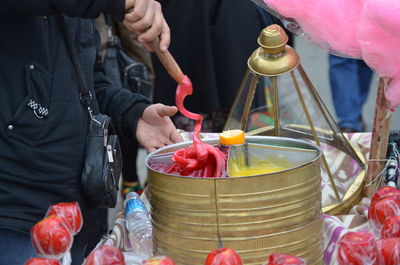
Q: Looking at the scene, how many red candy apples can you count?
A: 11